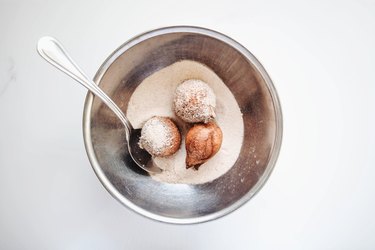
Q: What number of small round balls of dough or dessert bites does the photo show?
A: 3